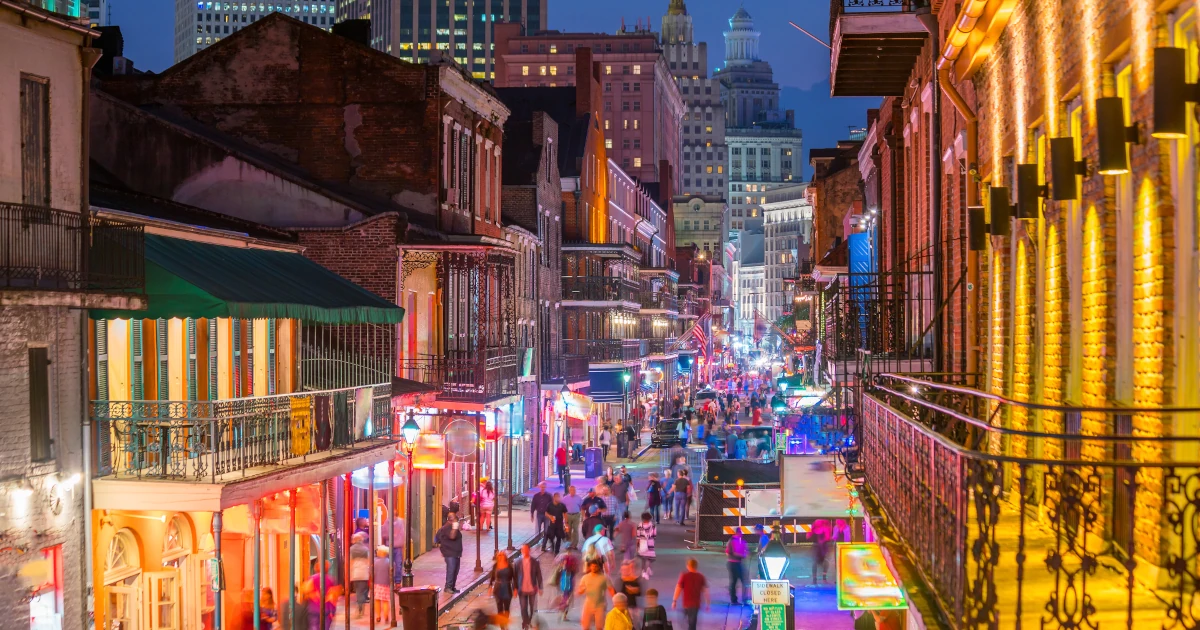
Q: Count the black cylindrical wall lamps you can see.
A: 6